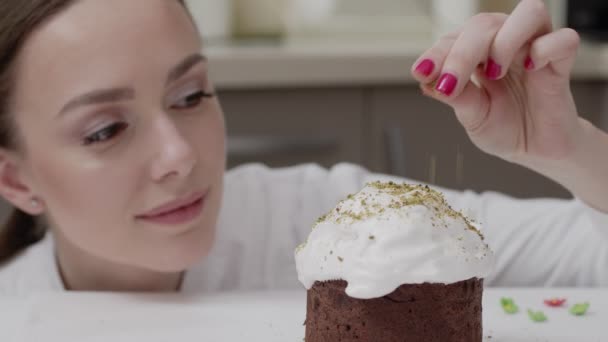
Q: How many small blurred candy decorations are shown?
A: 4